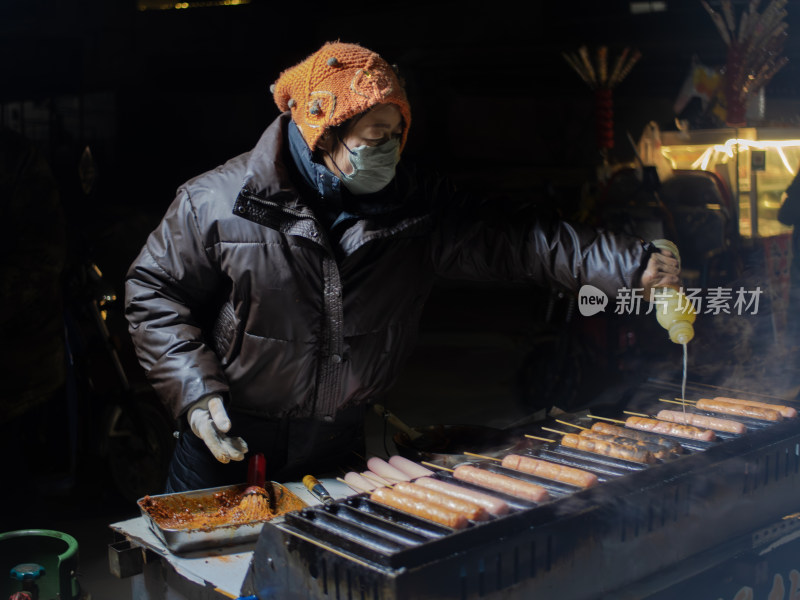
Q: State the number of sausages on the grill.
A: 12